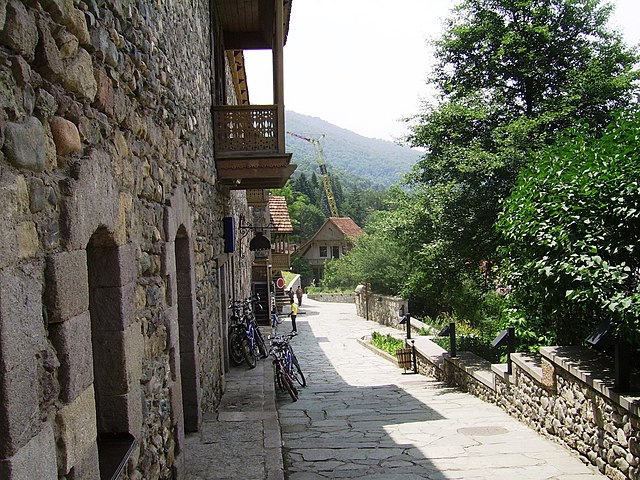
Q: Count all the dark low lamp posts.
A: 4